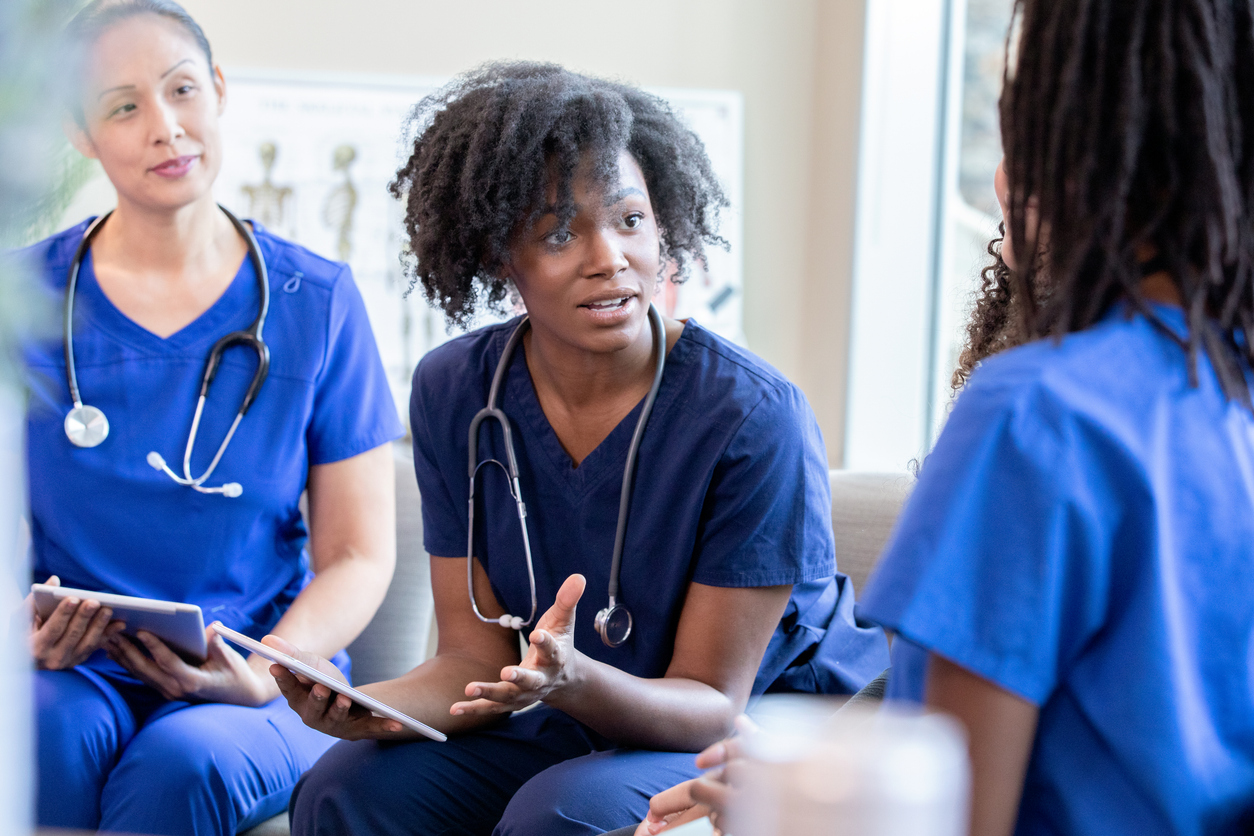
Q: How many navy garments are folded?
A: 0